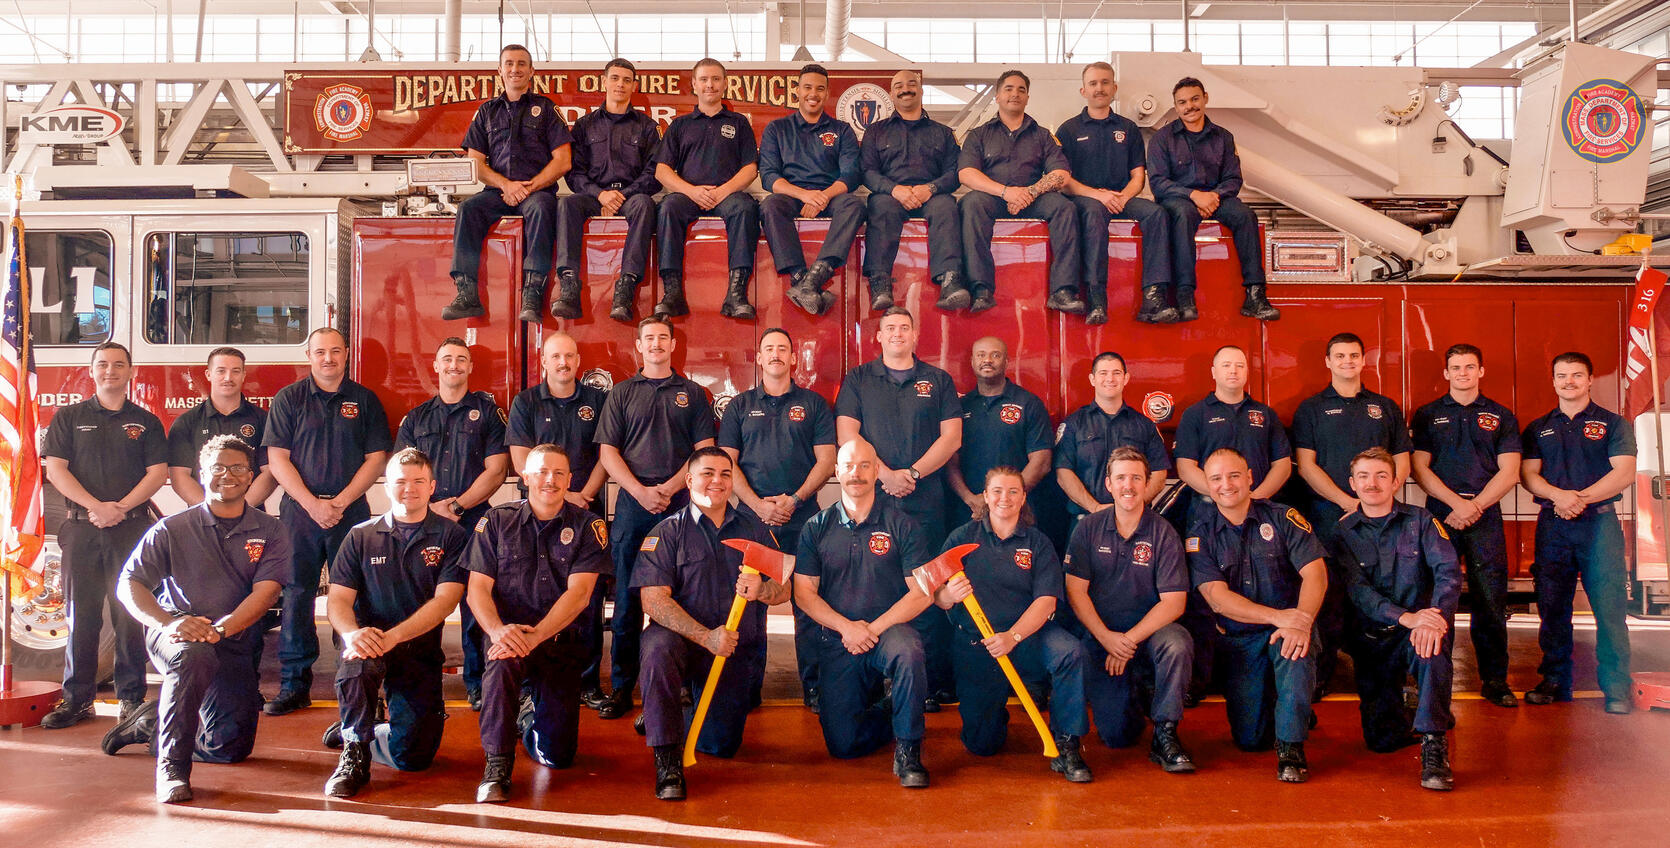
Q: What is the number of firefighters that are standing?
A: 14